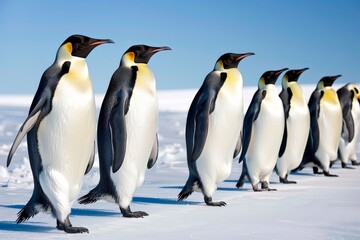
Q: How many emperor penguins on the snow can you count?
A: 7